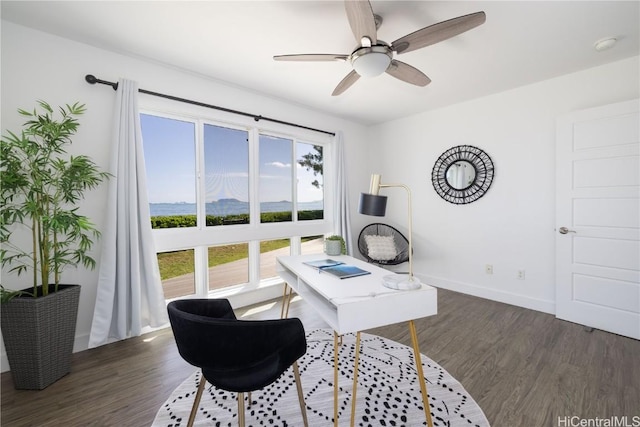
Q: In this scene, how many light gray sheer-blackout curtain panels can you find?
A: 2